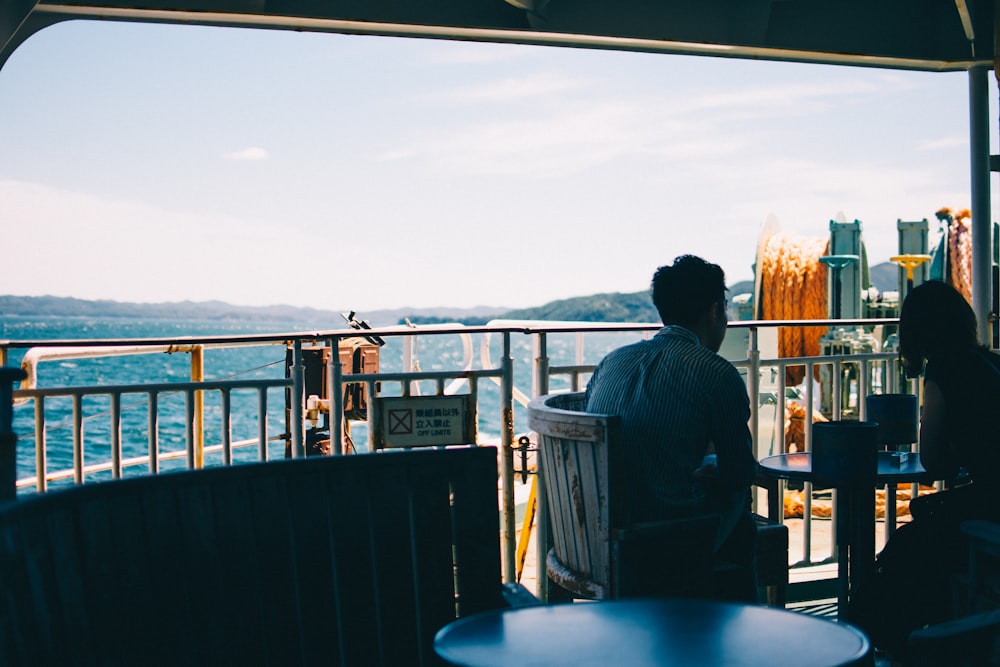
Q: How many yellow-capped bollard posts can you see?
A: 1